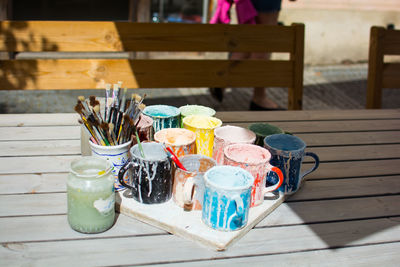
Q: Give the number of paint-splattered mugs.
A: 12